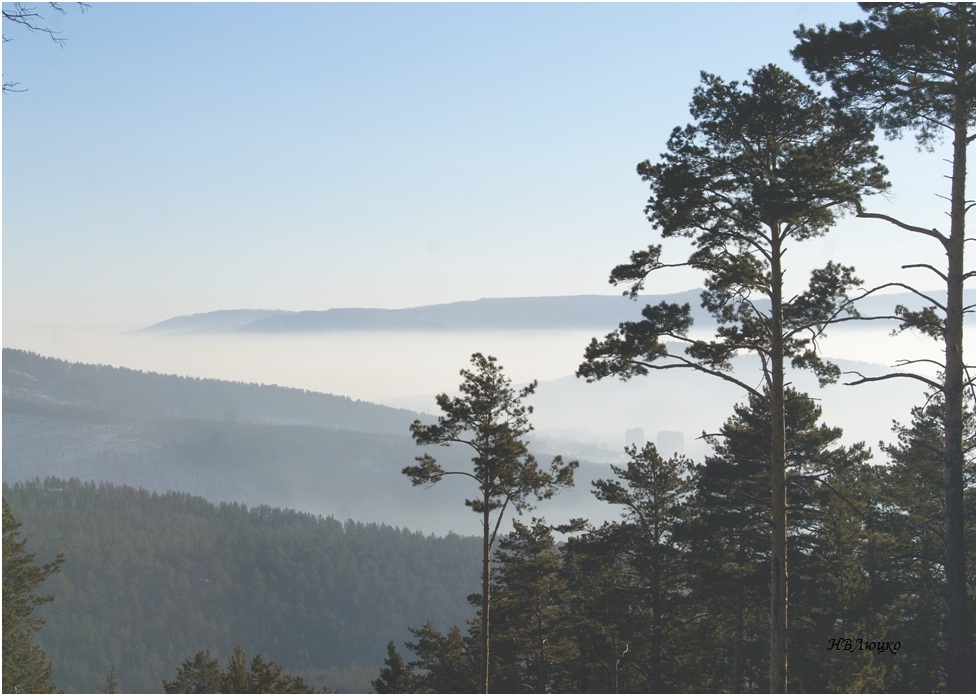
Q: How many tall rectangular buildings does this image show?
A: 2